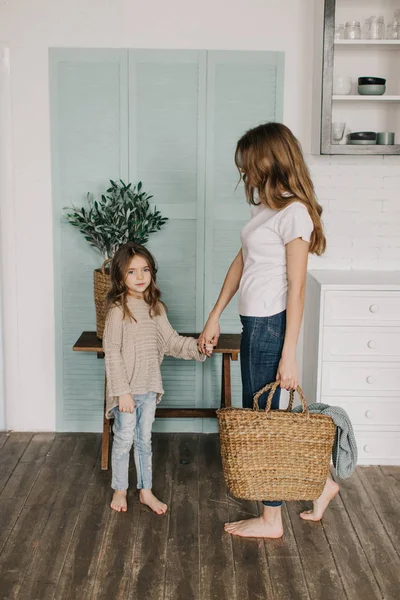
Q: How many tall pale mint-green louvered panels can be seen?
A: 3